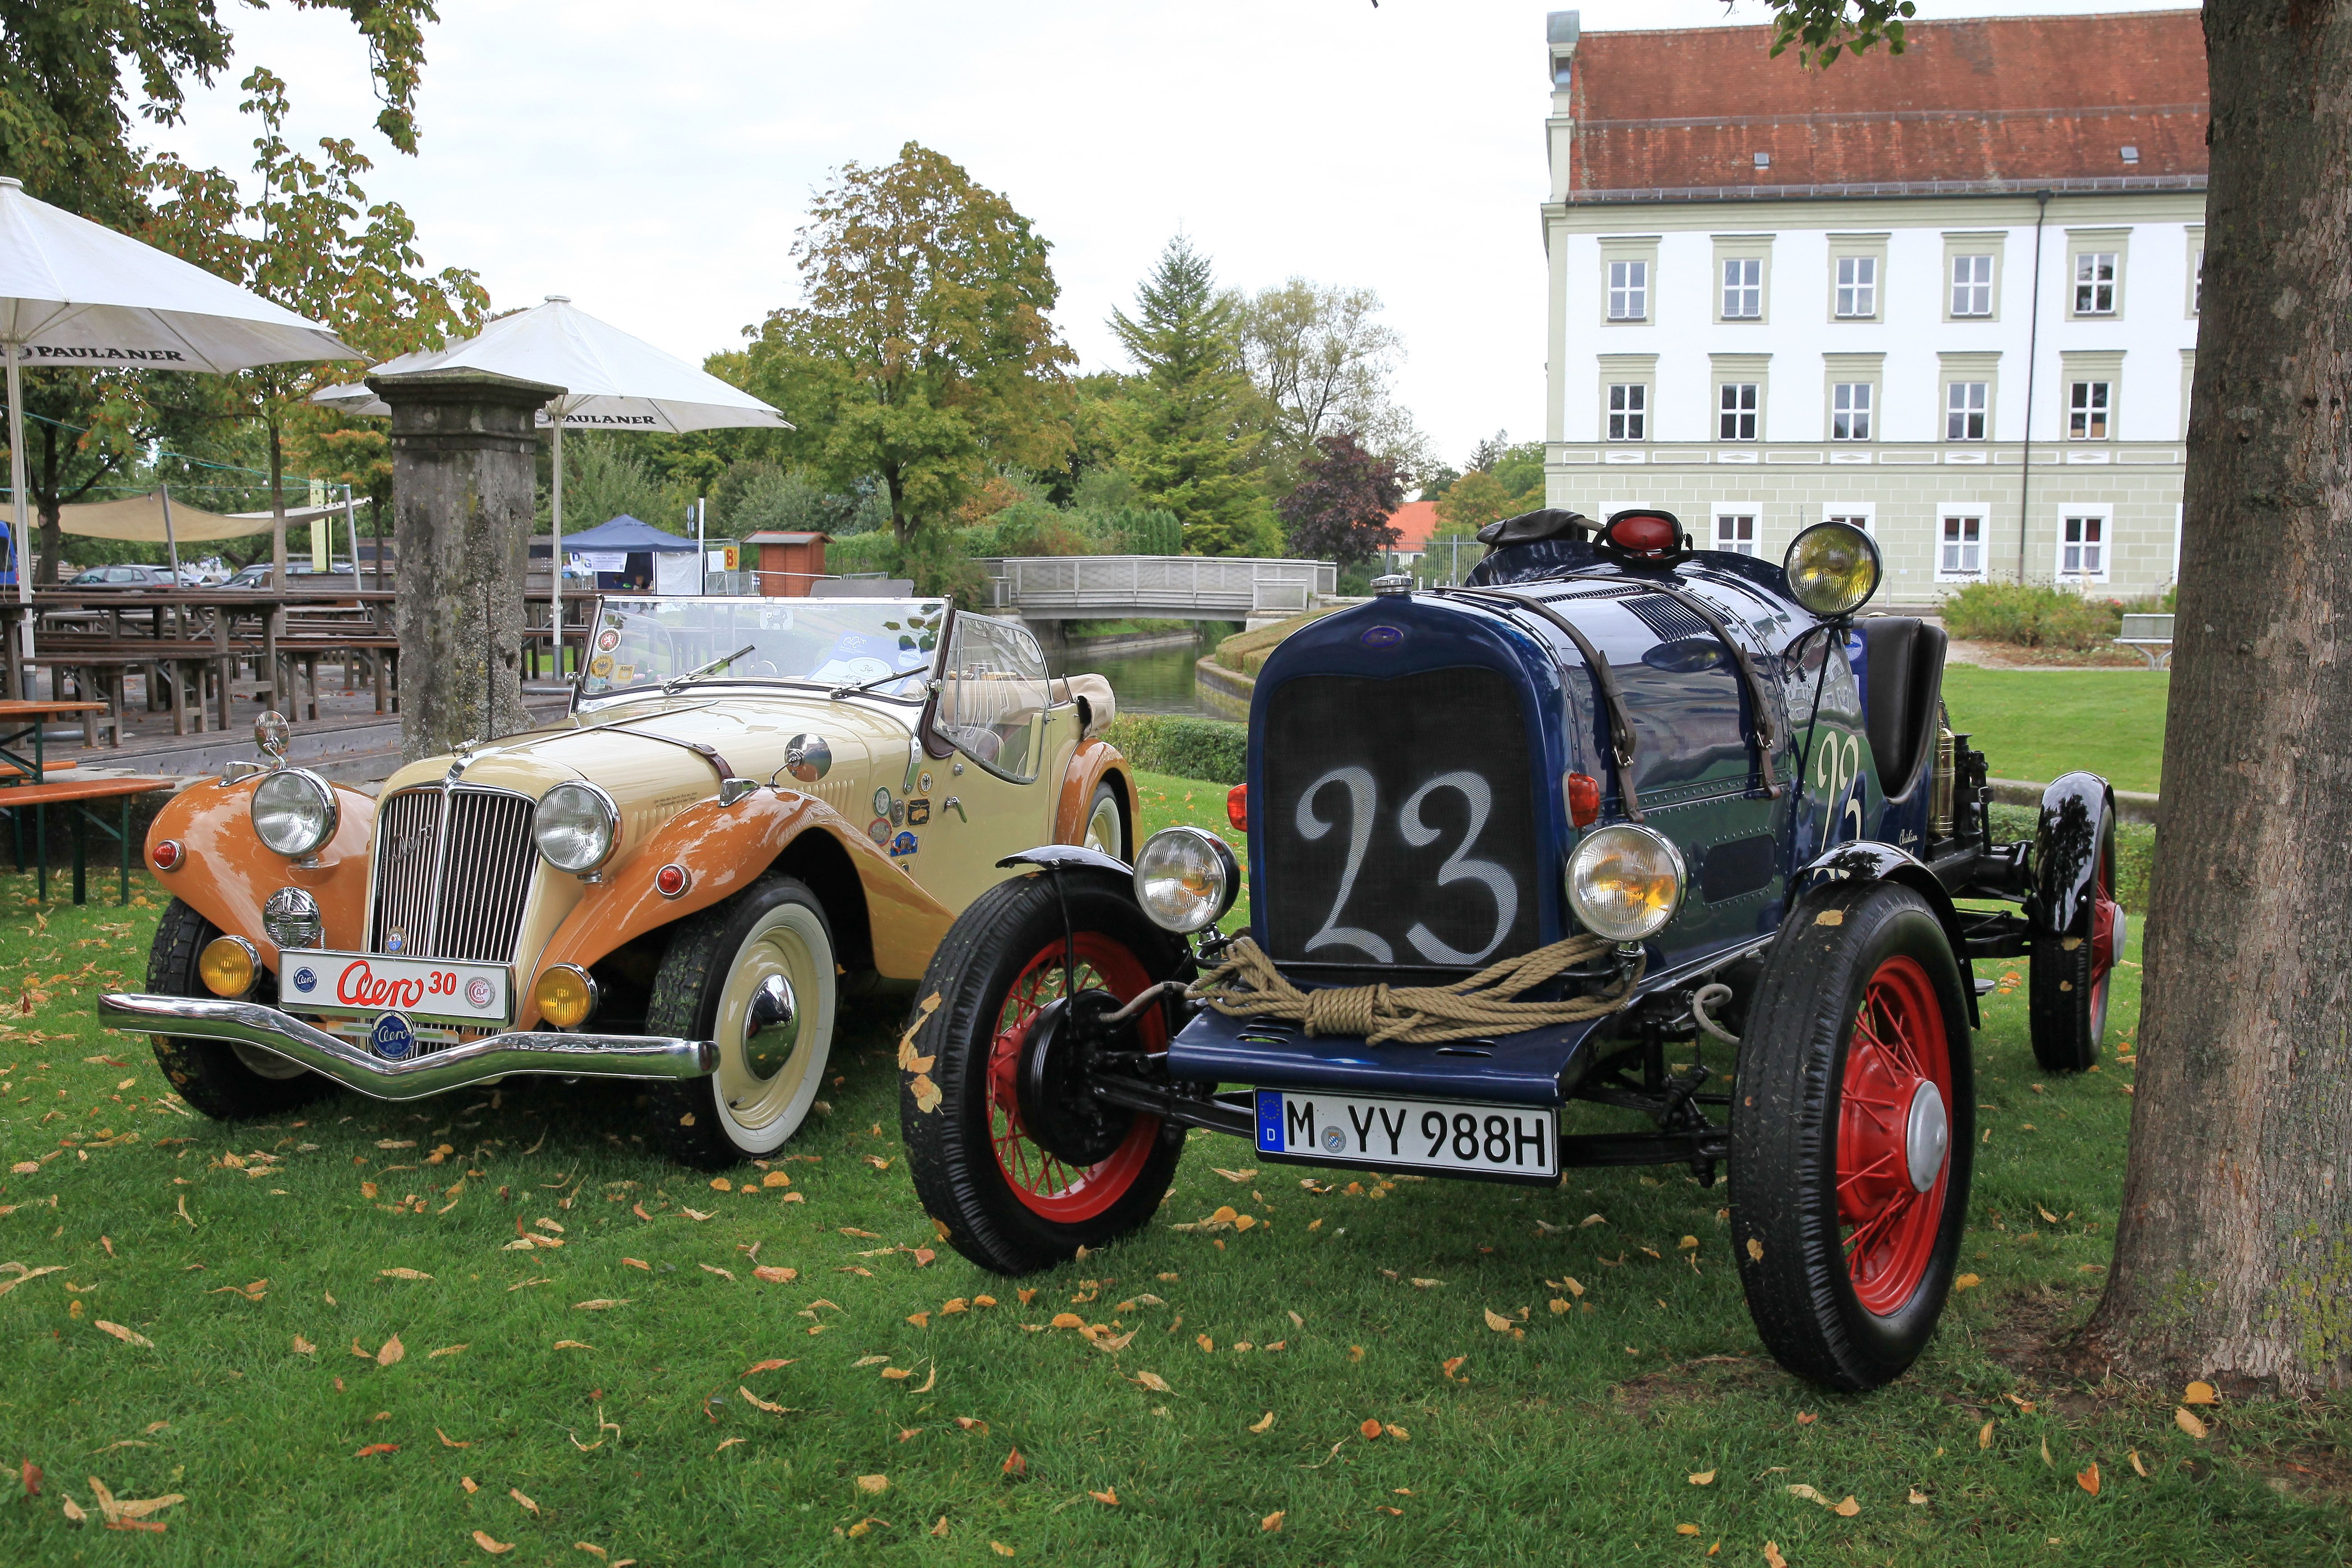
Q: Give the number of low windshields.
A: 1